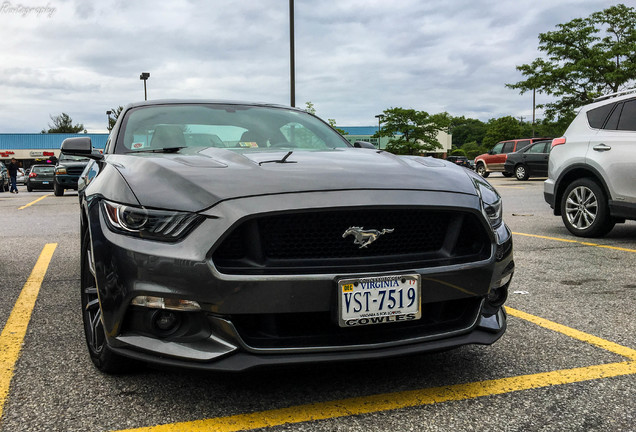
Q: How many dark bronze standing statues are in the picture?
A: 0